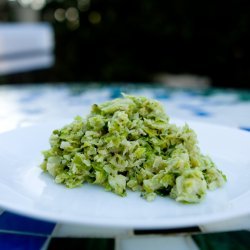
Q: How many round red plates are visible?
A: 0